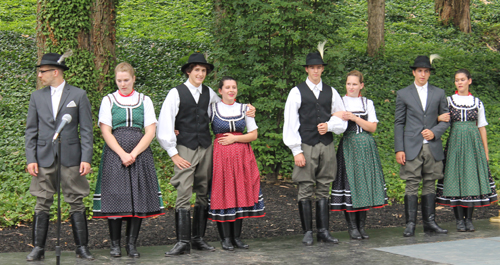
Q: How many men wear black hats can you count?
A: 4